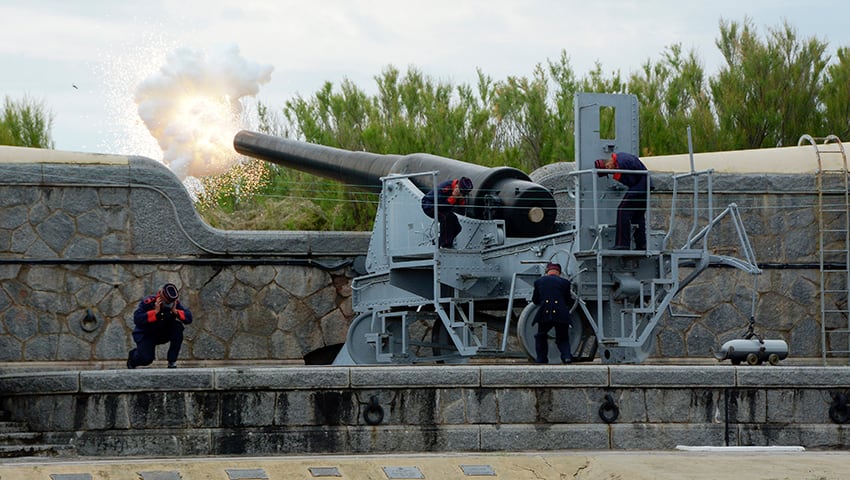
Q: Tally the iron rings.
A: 4